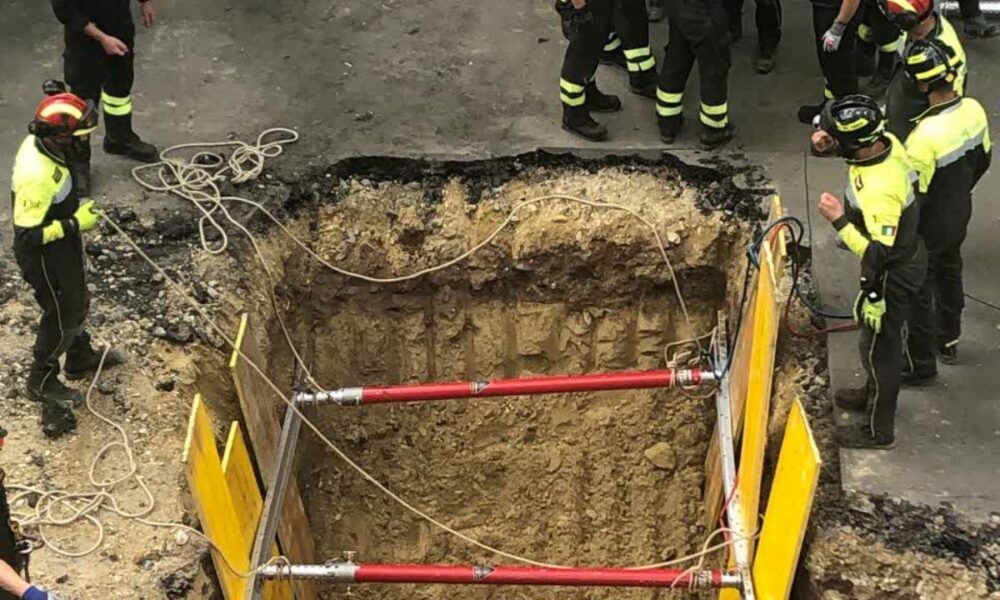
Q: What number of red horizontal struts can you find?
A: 2